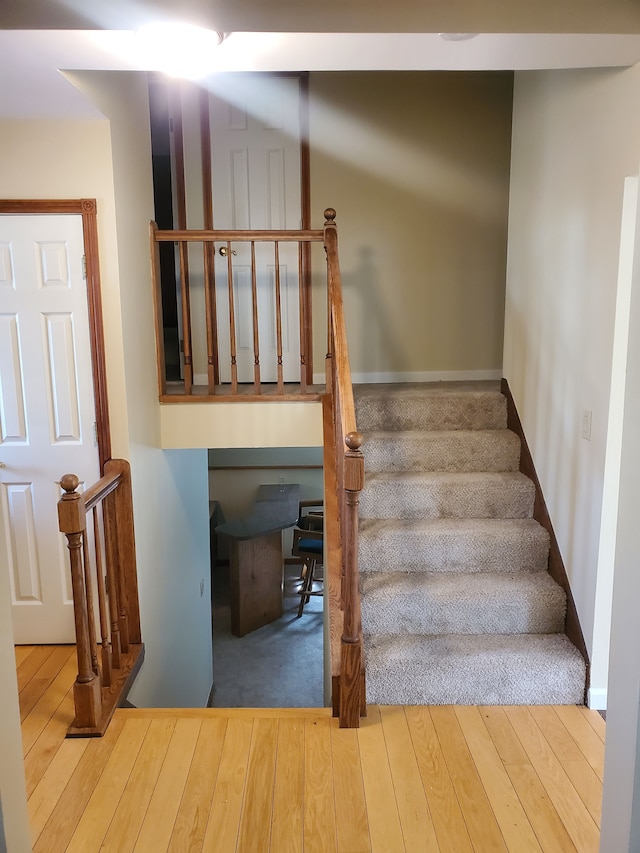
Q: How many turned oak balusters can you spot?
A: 10